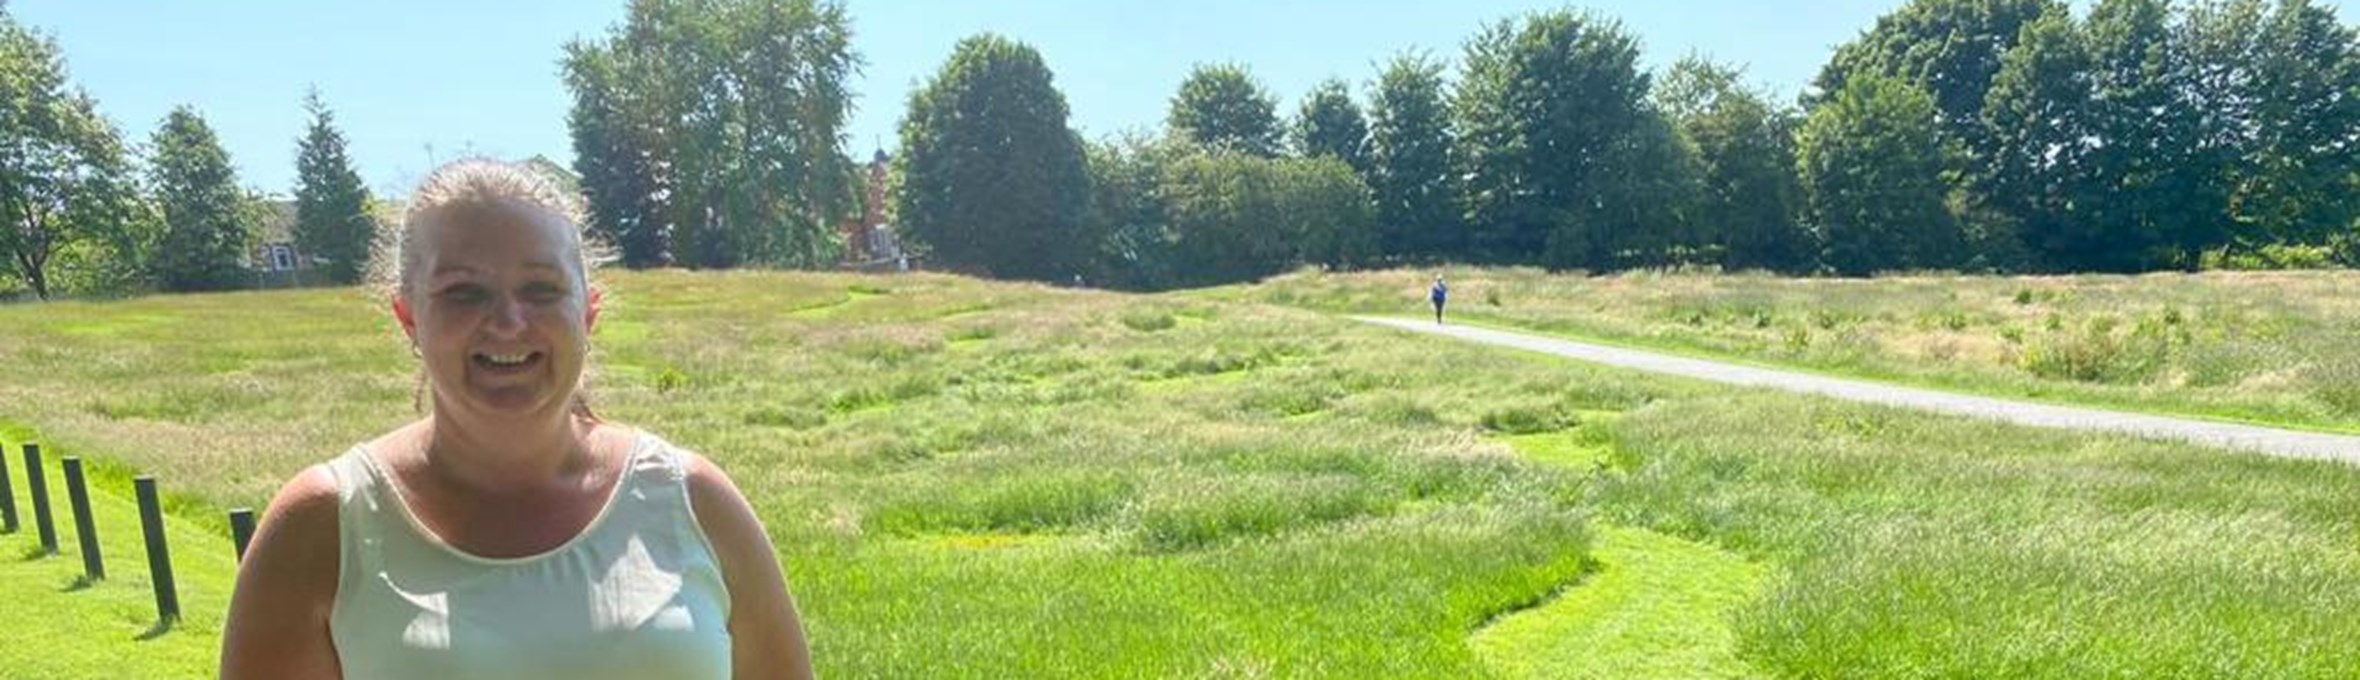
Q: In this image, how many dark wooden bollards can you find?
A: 5